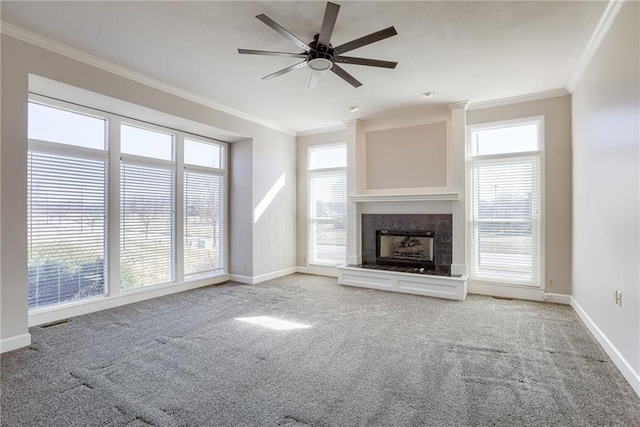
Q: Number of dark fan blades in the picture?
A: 7